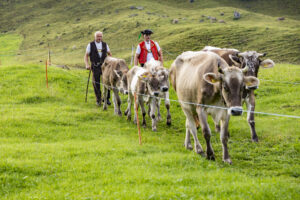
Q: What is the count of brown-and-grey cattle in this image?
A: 5